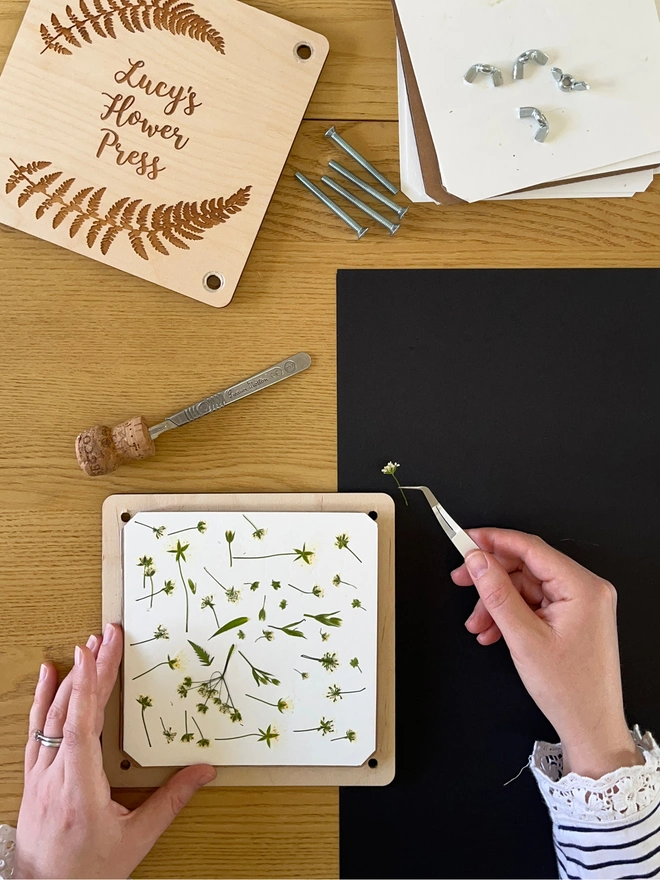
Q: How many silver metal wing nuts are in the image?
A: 4